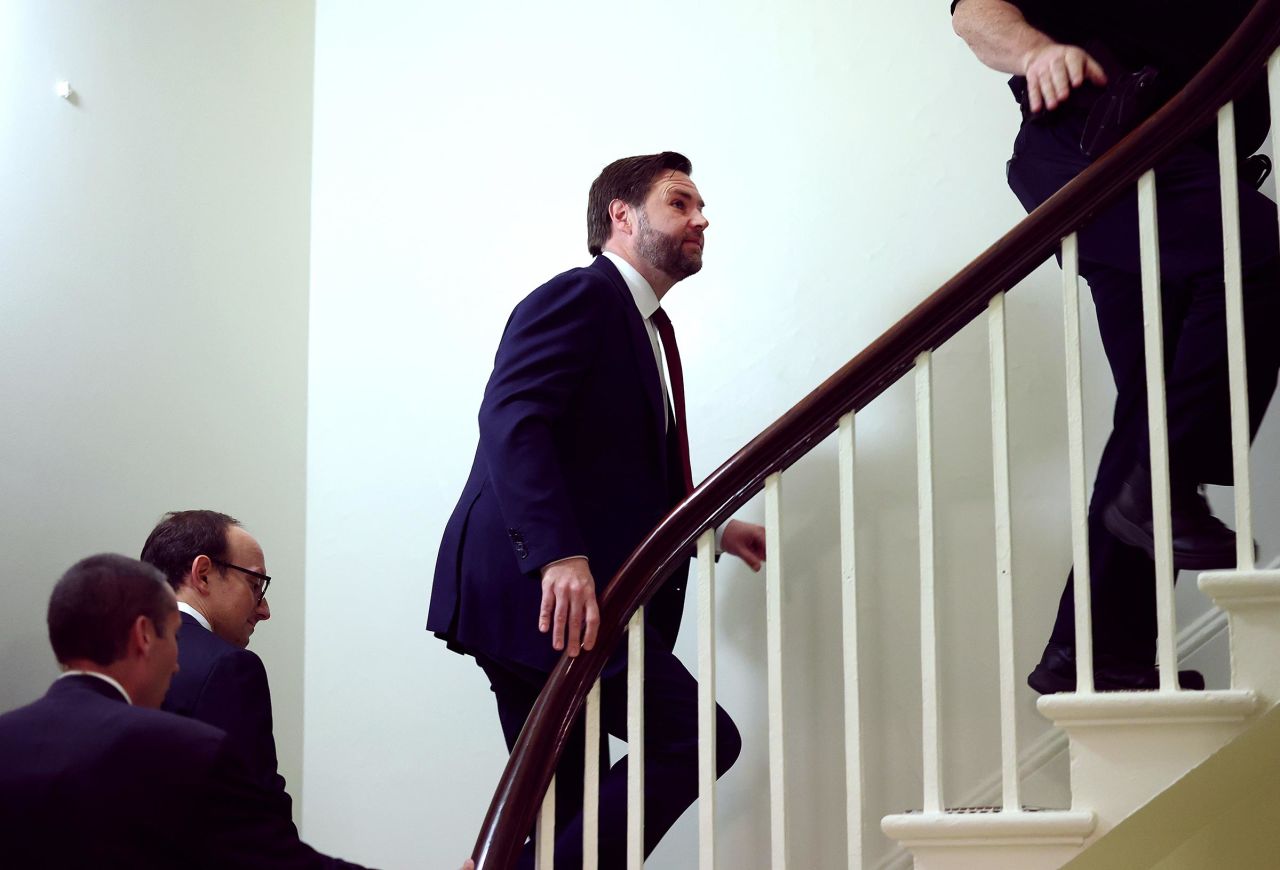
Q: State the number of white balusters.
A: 12